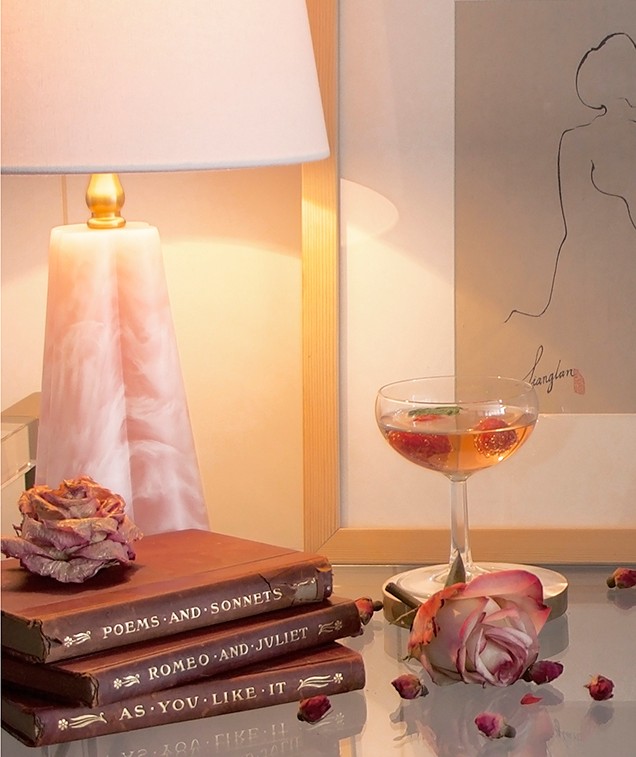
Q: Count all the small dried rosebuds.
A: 7